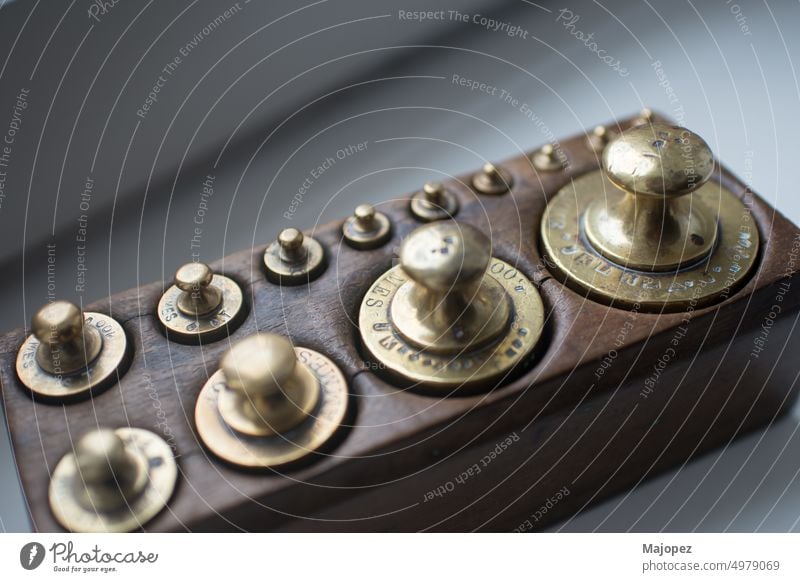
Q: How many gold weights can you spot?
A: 13